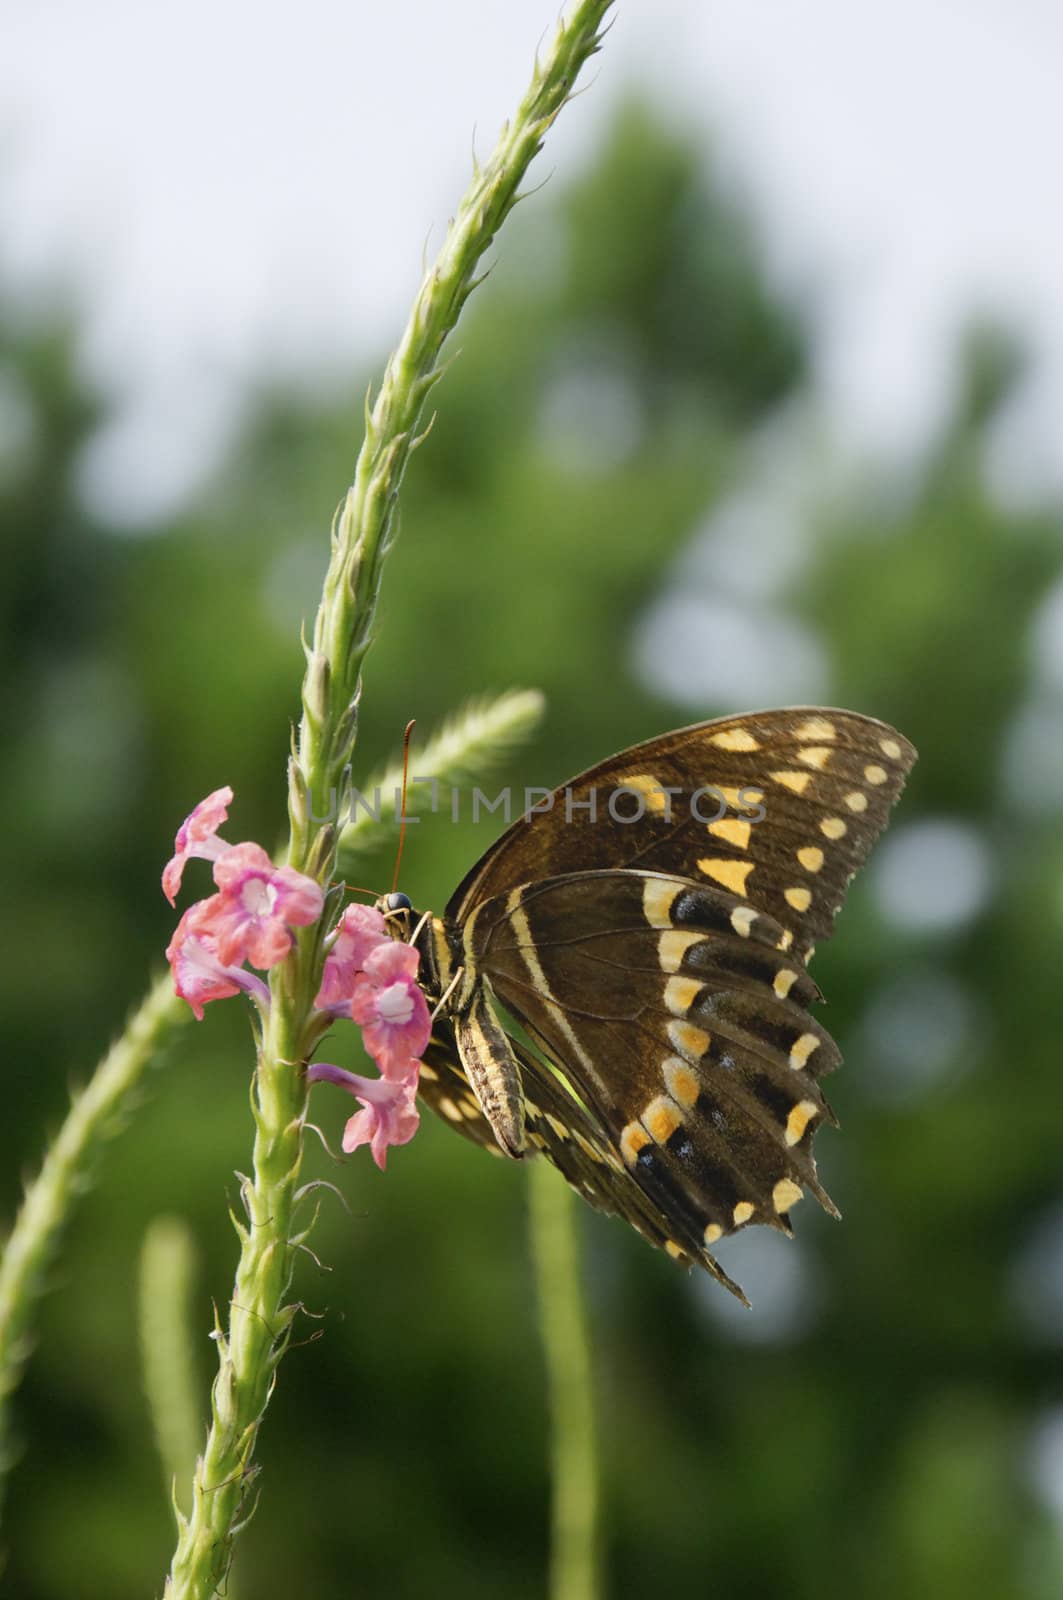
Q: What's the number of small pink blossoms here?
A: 6